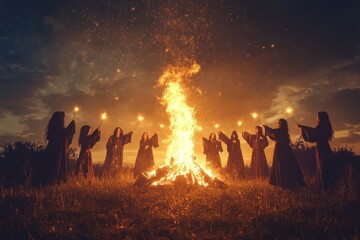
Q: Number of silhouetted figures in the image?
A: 9